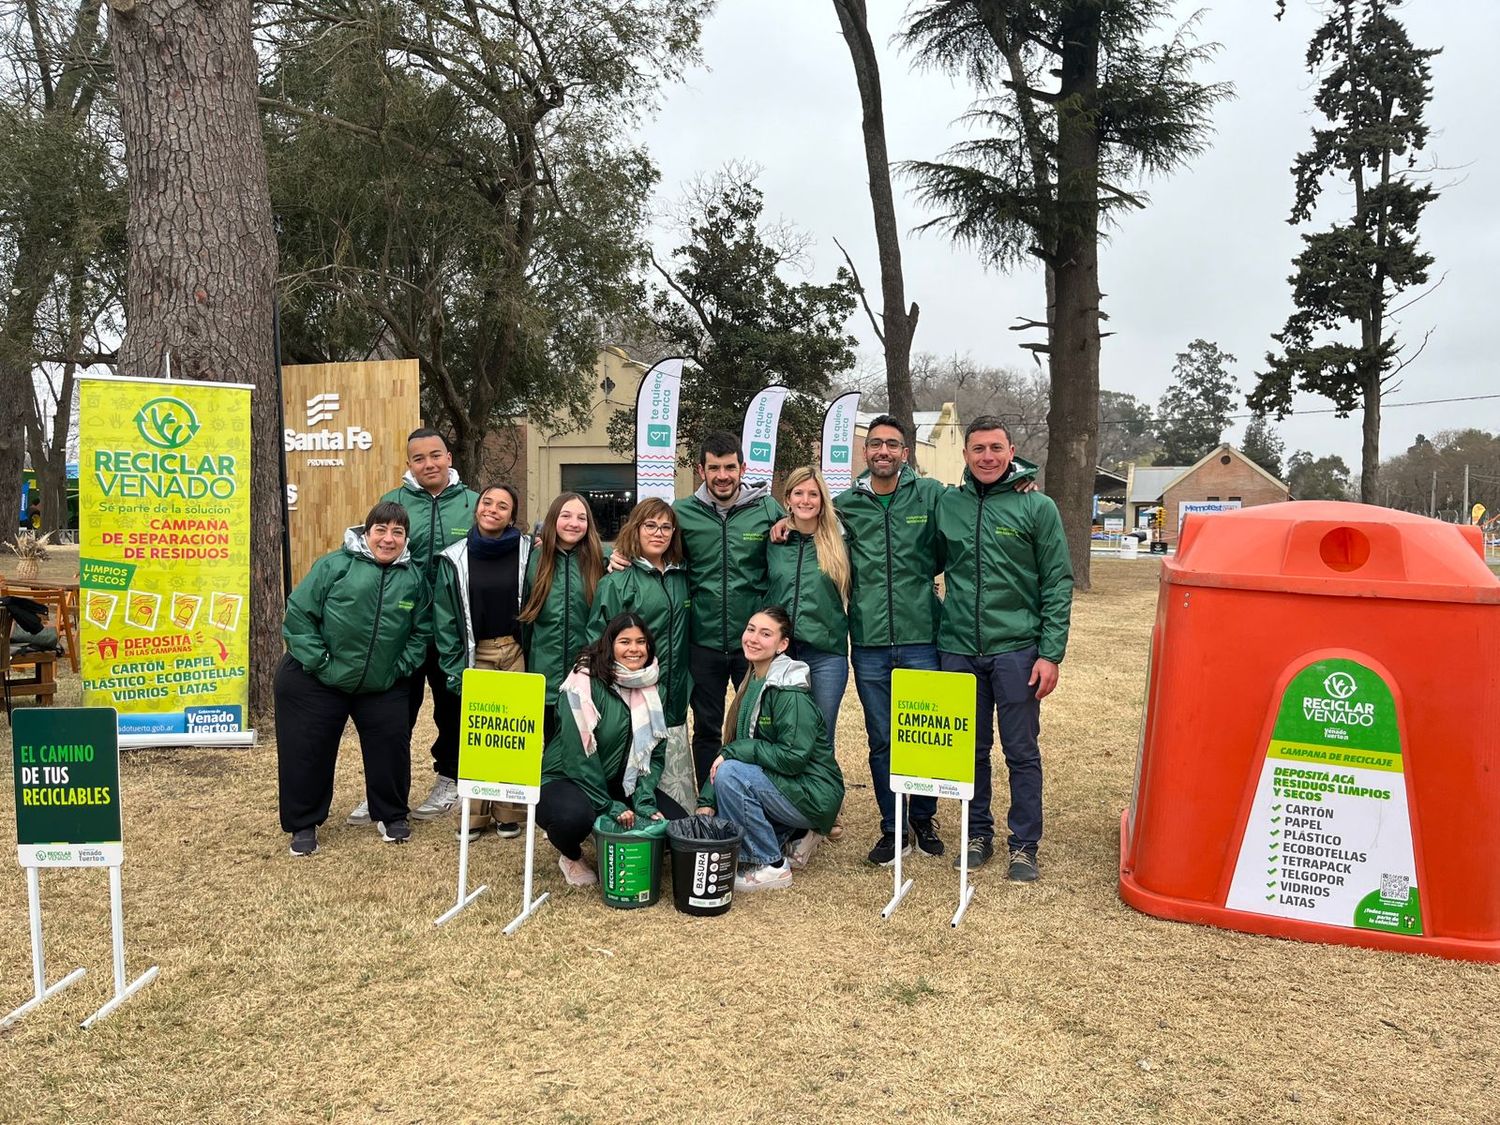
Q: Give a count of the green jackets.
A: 11